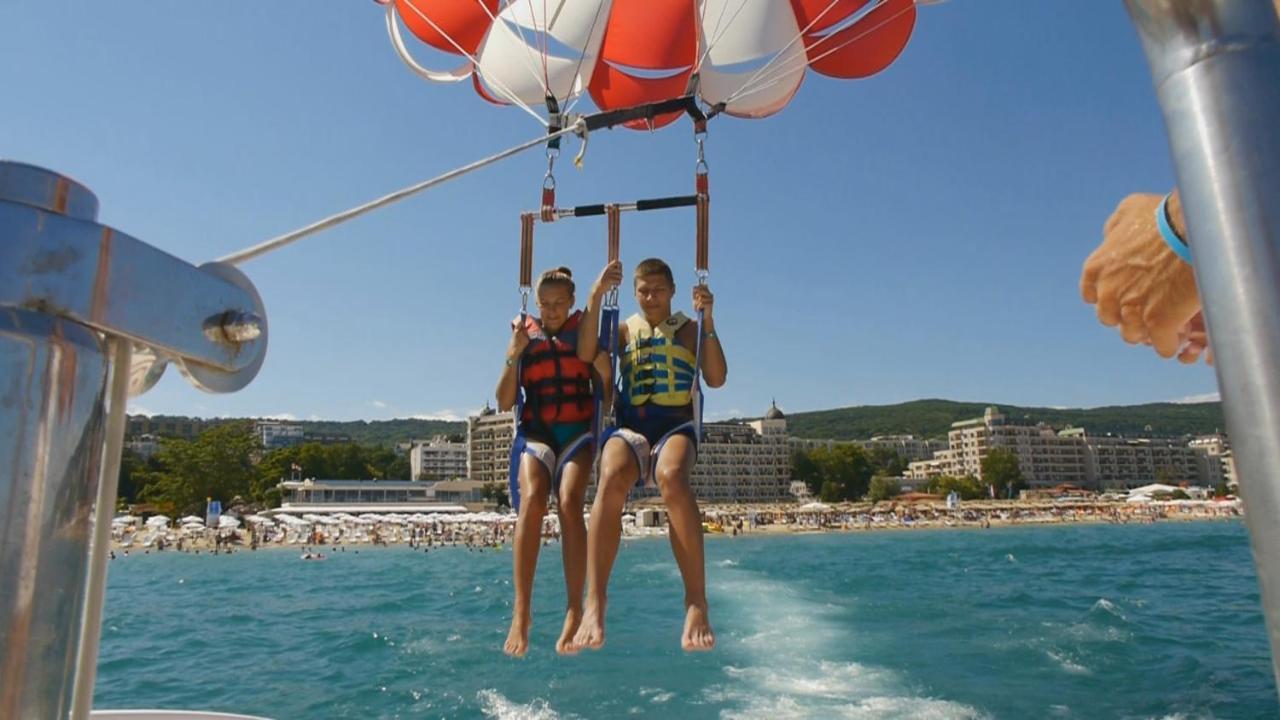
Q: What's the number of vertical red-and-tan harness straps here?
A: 3